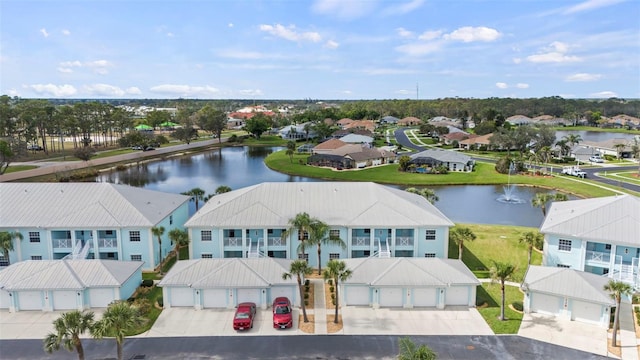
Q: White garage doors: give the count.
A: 14